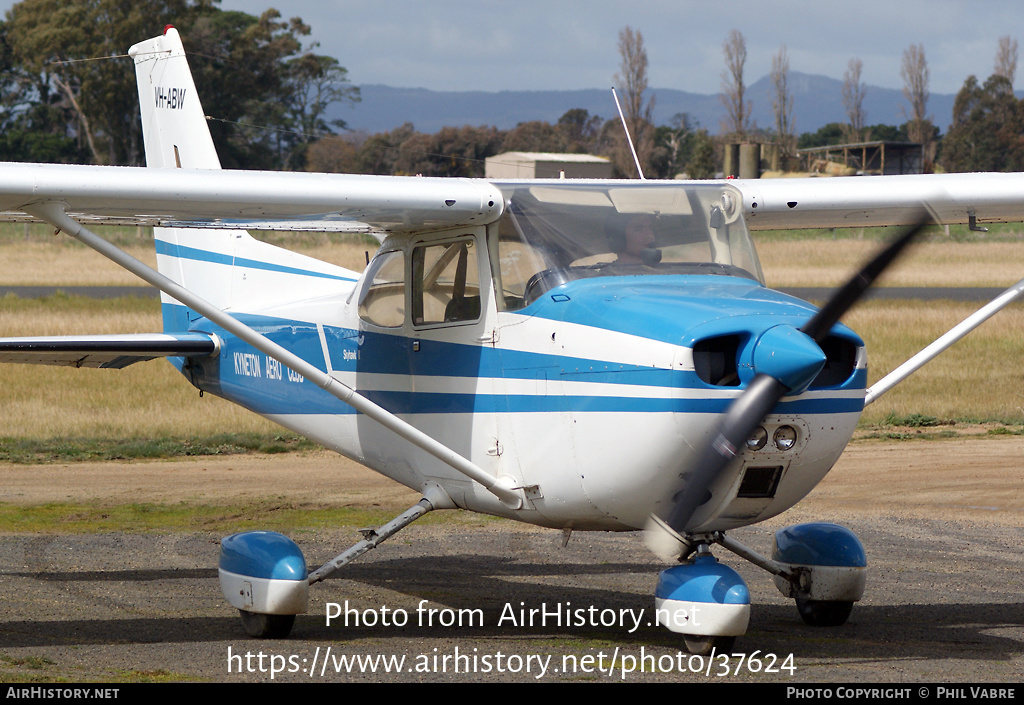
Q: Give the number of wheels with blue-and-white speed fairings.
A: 3